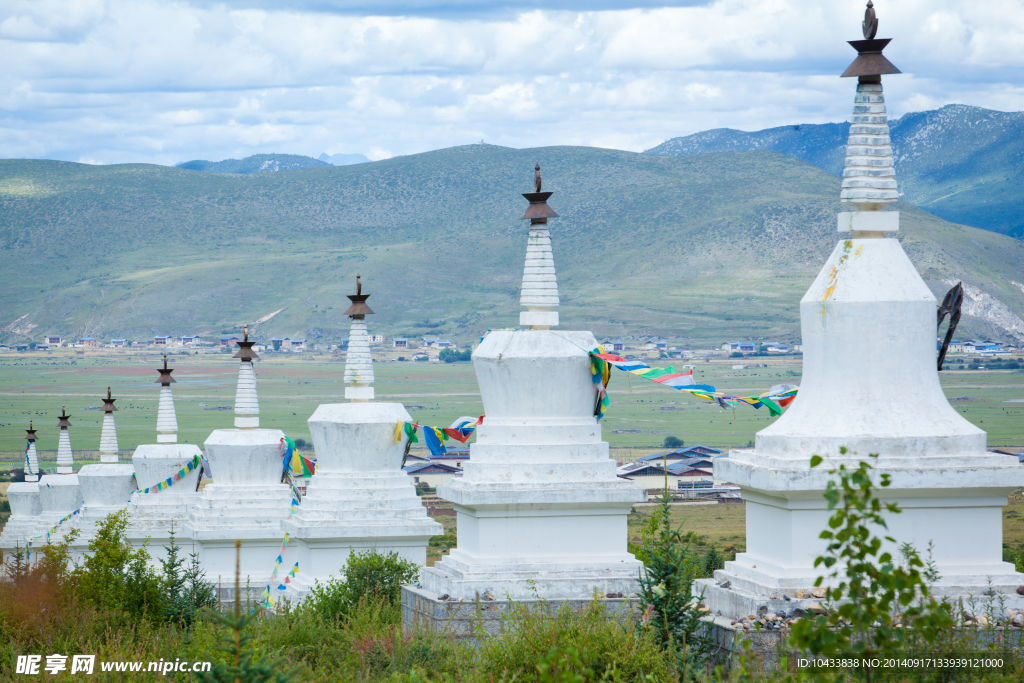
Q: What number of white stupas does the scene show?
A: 8